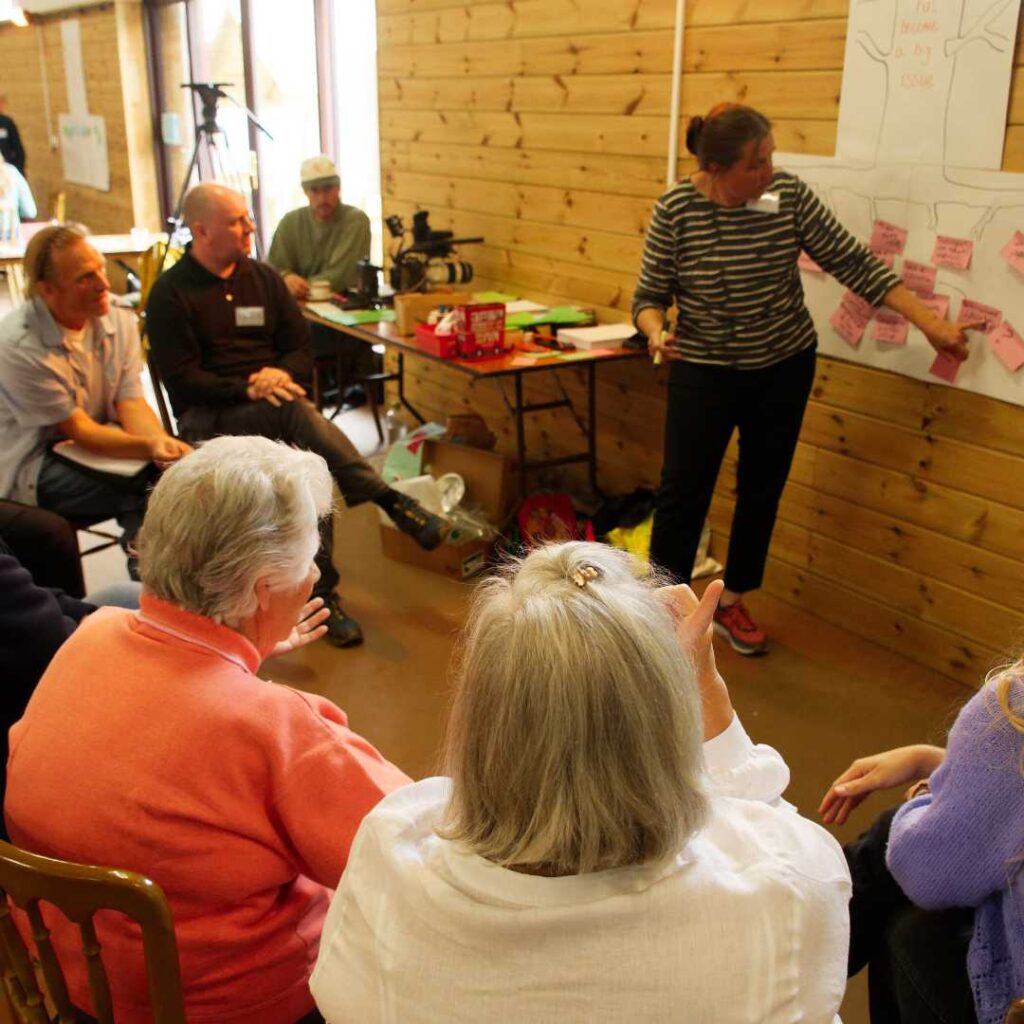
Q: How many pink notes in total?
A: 13